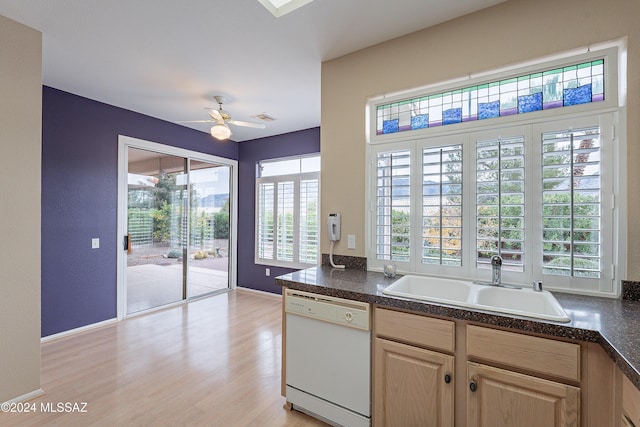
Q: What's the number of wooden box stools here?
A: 0